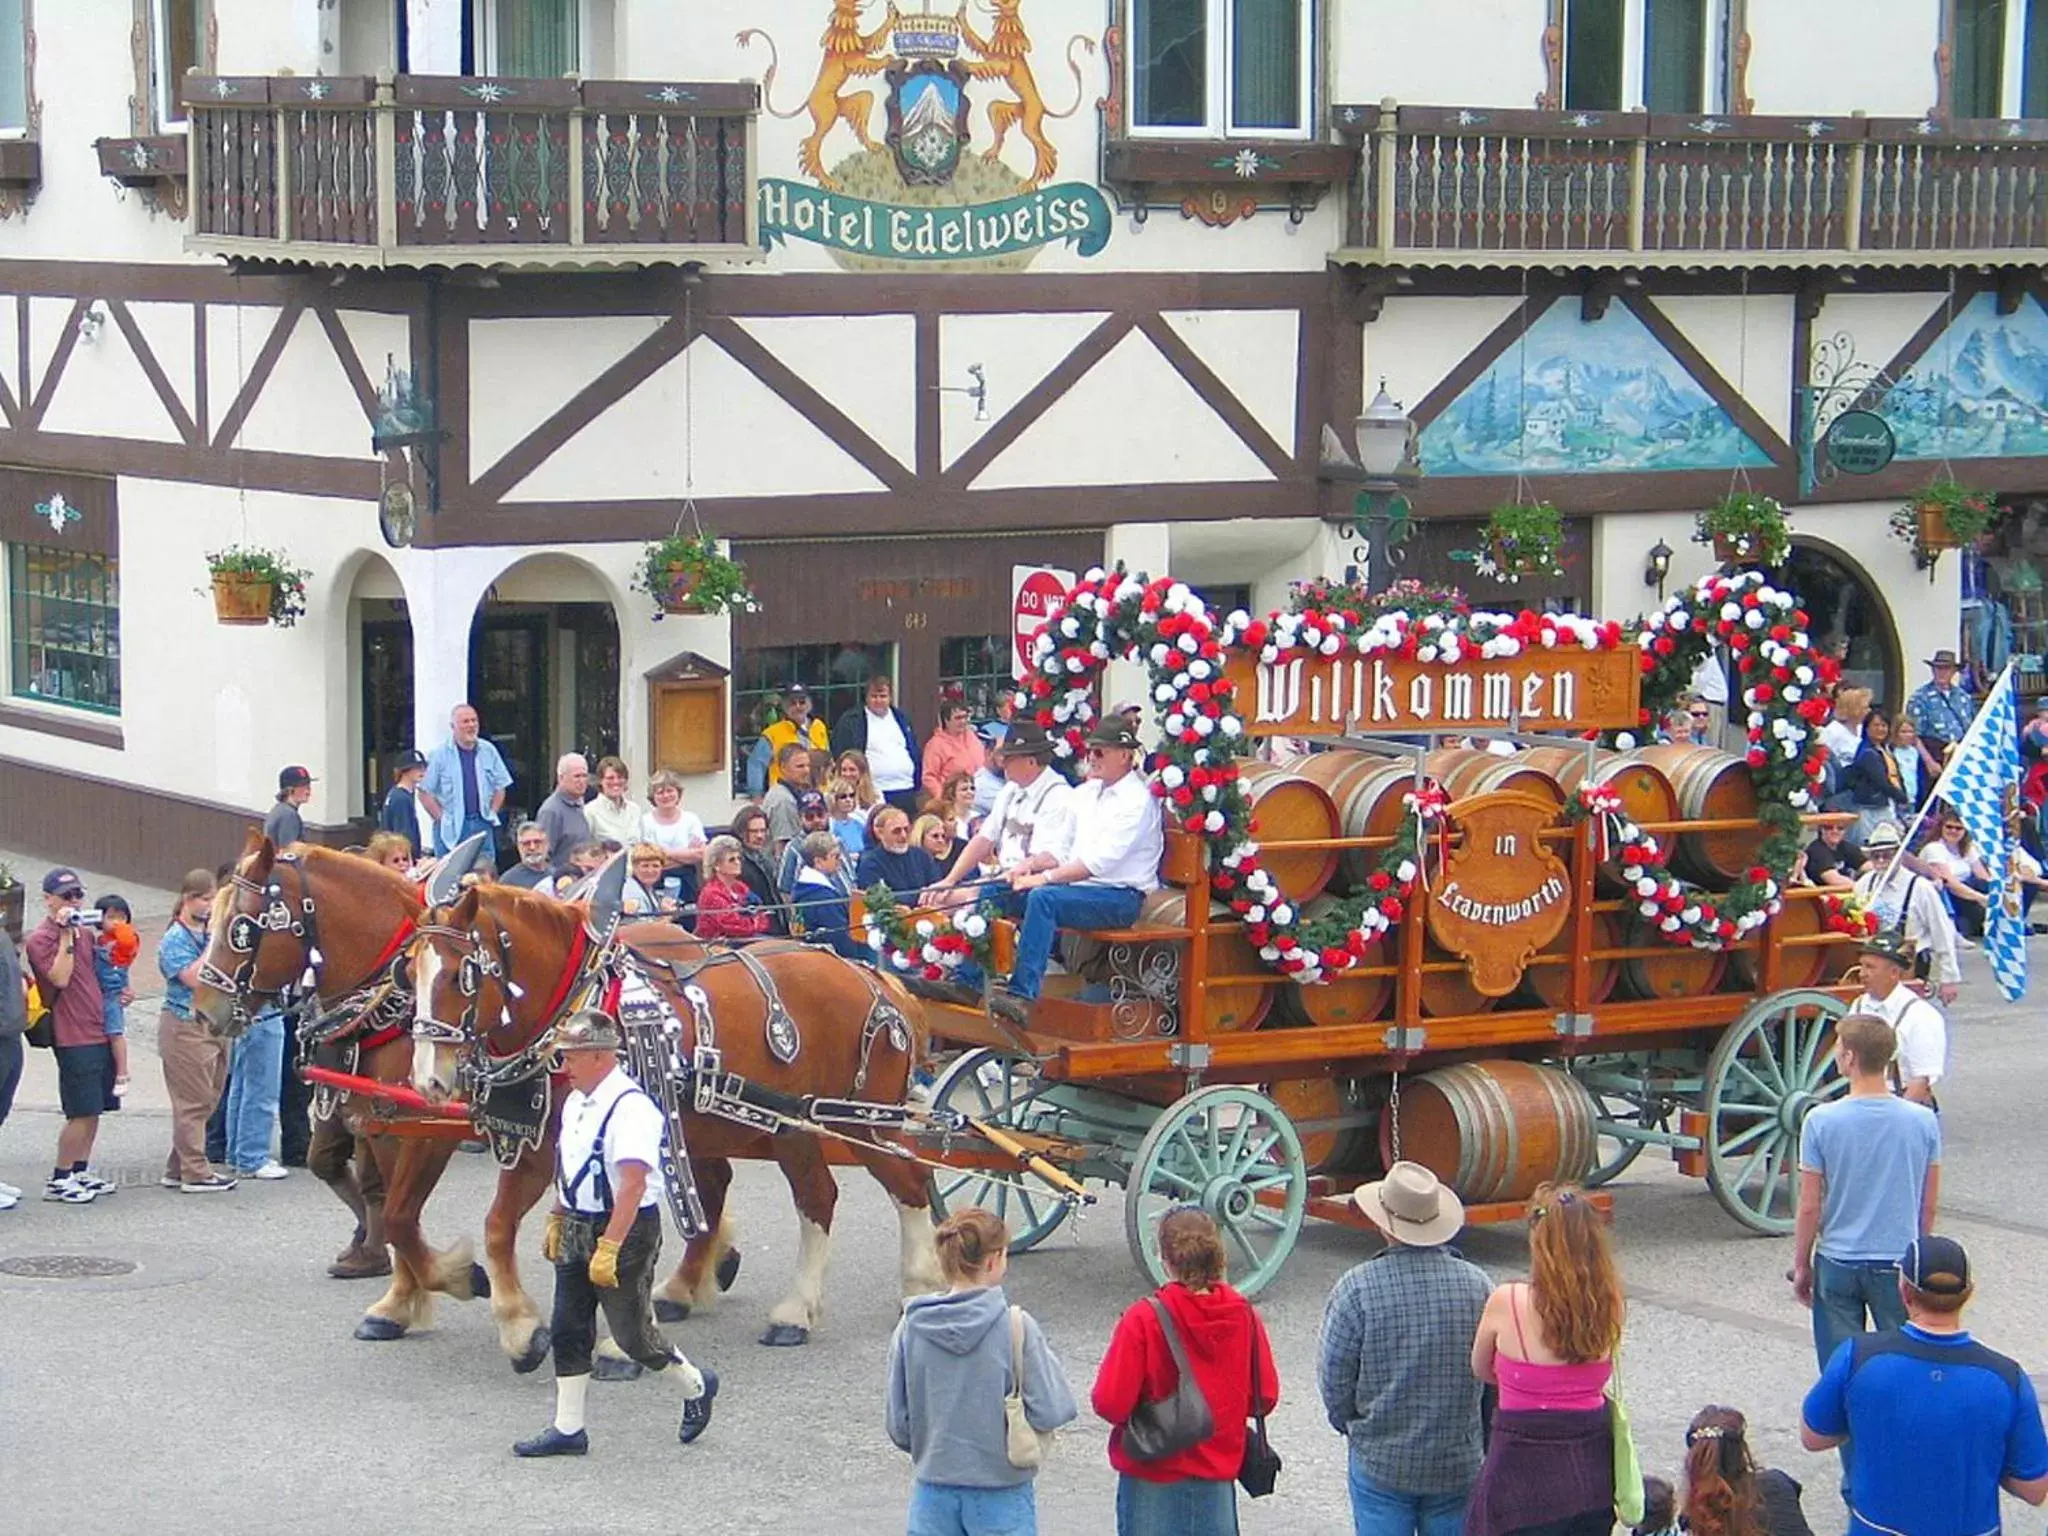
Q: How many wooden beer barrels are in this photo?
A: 13